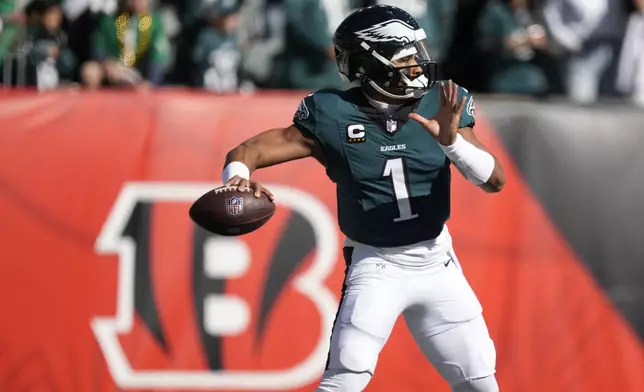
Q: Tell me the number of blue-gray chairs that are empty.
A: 0